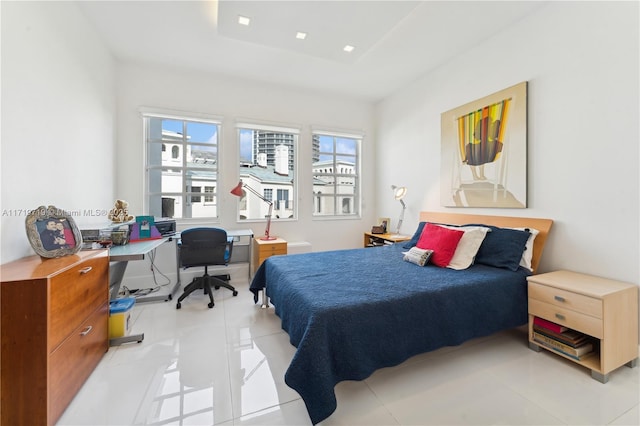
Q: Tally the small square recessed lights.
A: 3